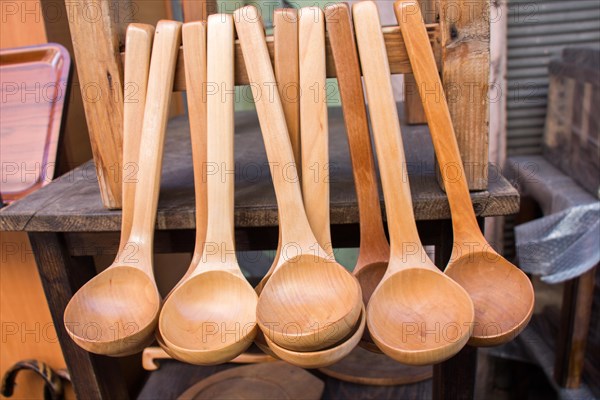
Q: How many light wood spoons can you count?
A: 8